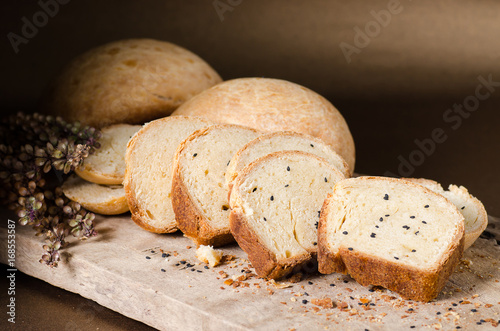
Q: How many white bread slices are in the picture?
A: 8